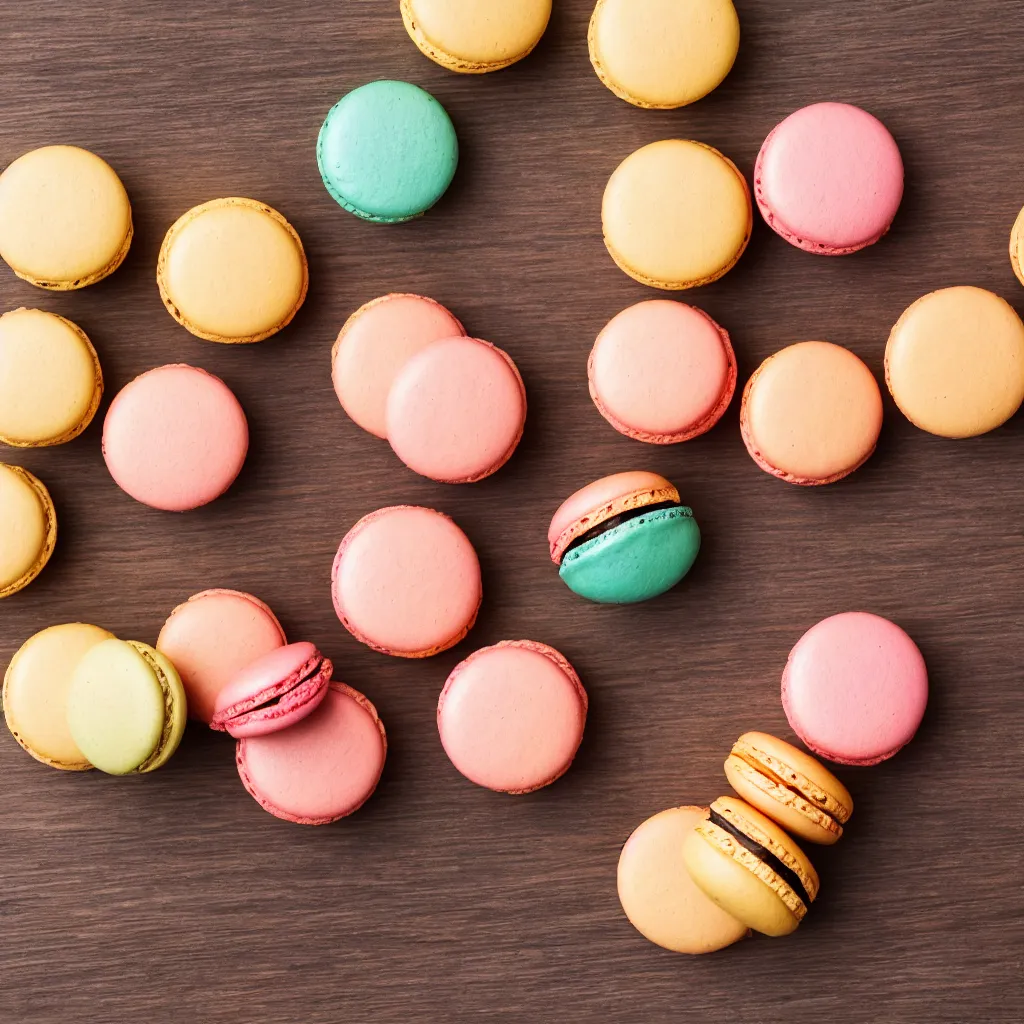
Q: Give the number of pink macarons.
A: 11